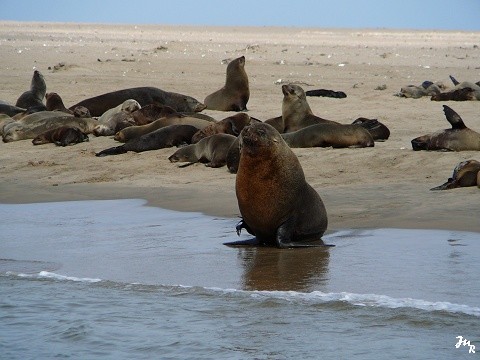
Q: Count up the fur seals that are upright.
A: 4